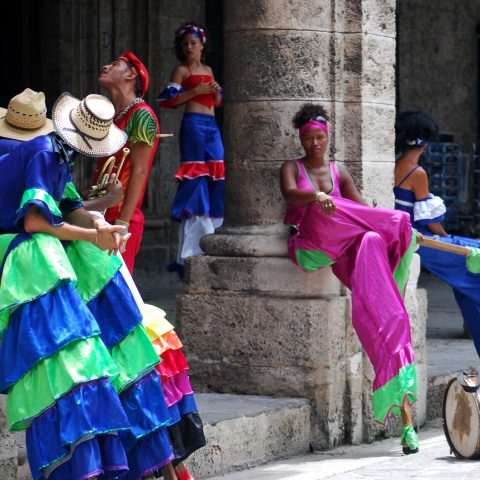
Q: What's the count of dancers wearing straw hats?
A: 2